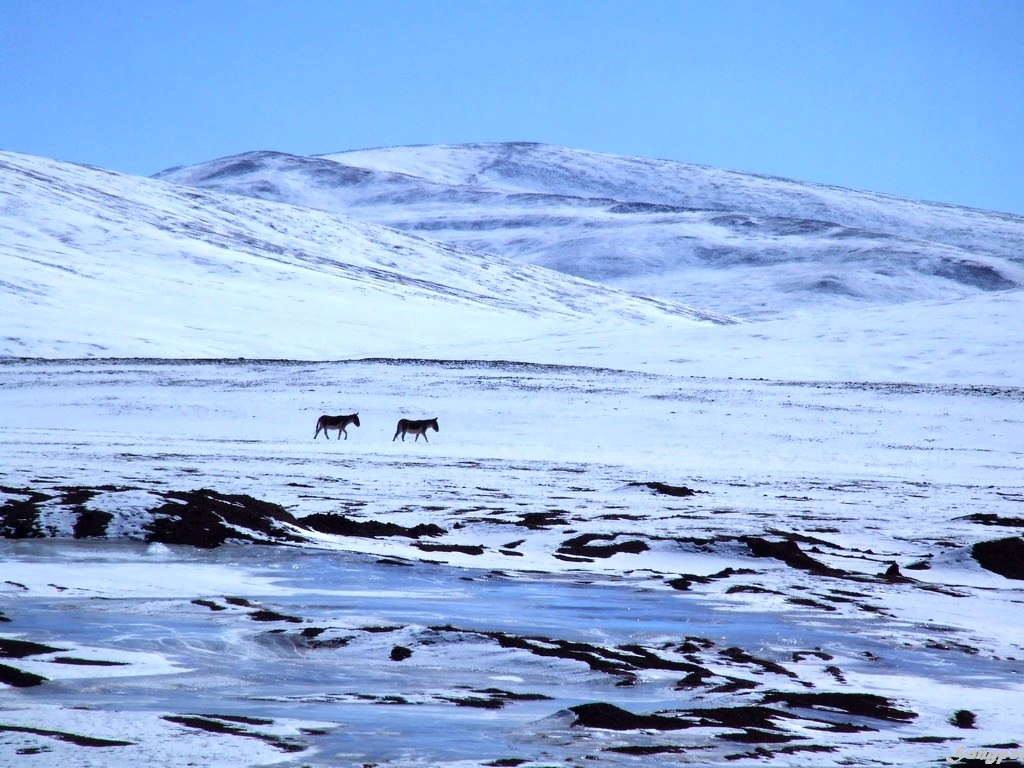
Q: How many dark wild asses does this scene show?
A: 2